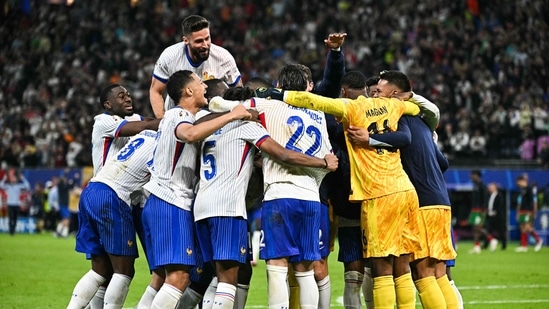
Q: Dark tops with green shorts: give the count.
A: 2